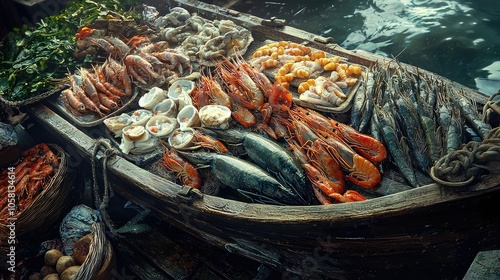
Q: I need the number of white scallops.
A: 10